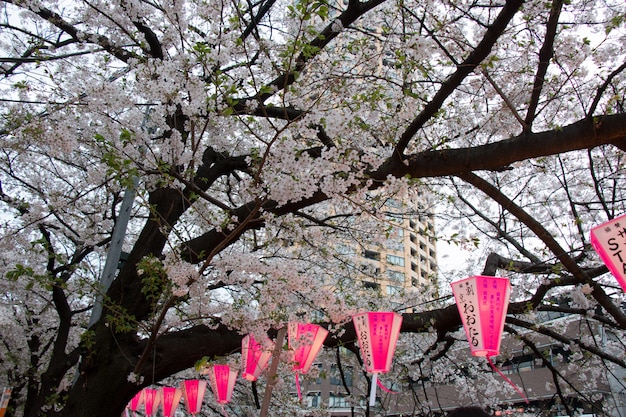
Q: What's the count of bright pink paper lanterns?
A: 10